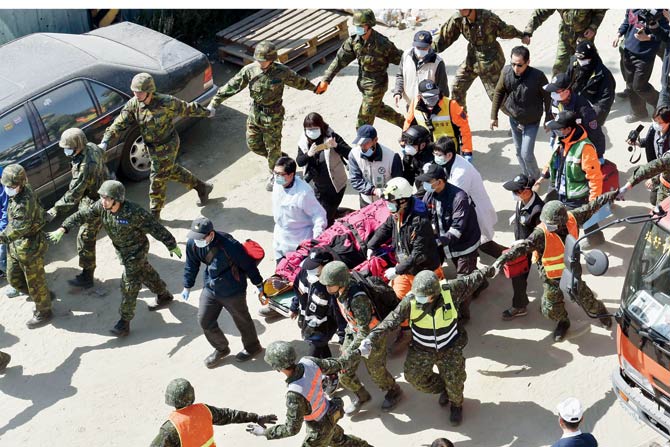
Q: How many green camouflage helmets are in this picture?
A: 11